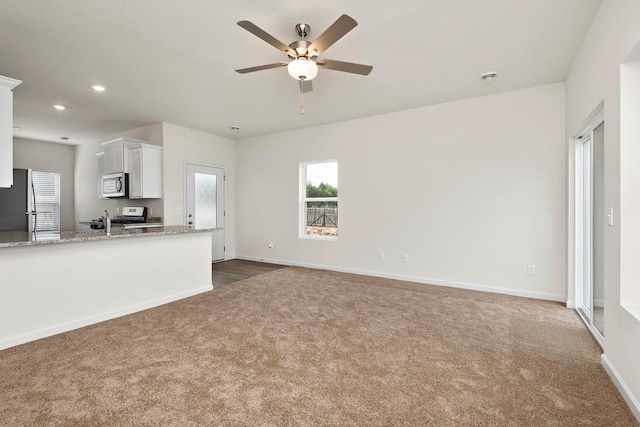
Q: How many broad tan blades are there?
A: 5